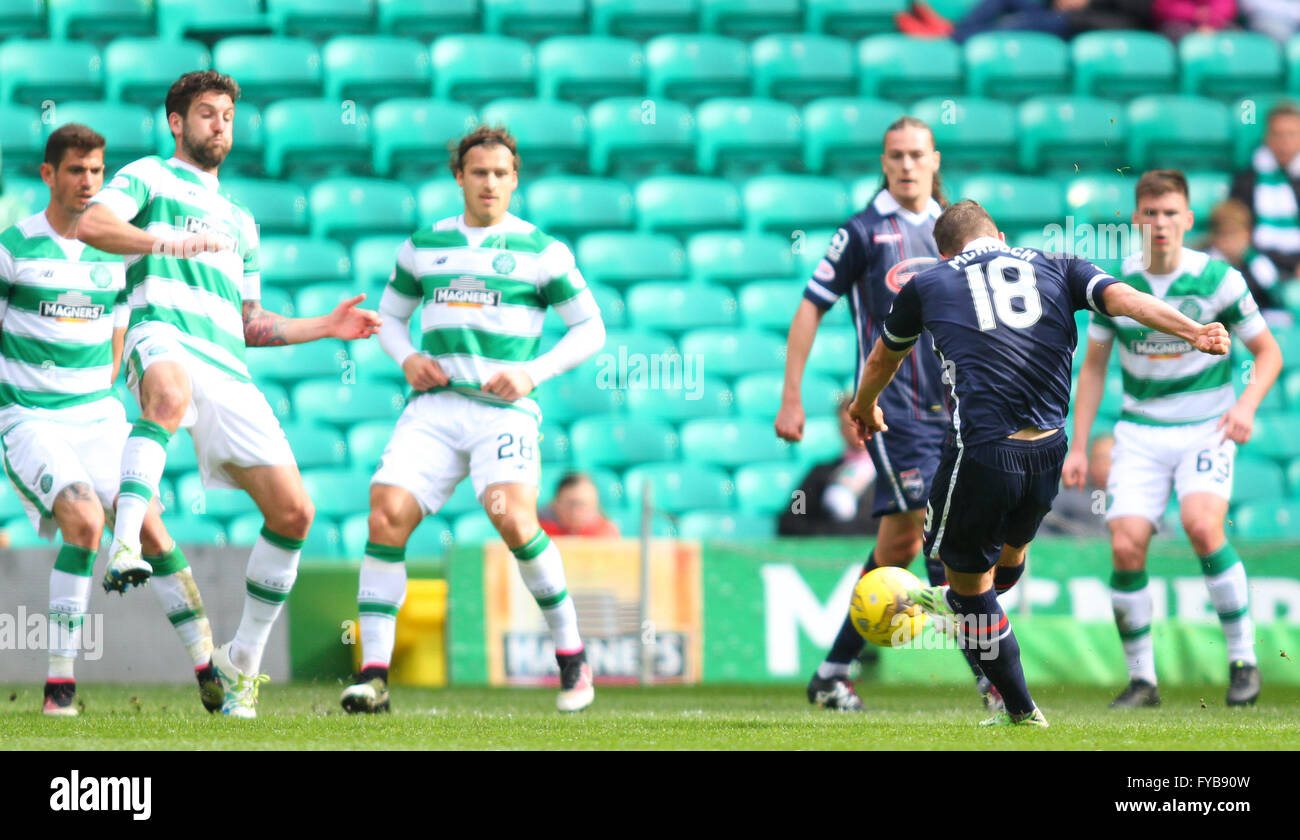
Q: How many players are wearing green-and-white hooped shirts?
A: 4